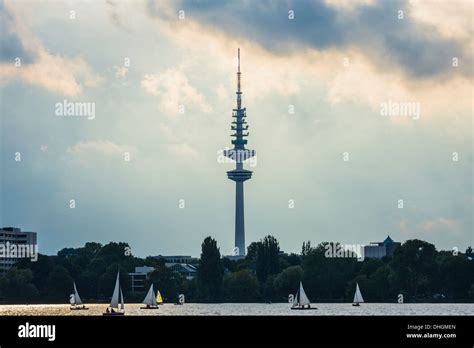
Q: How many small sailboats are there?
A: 6